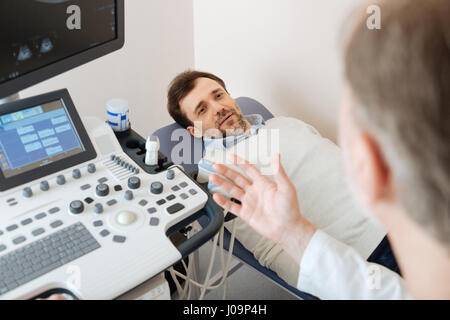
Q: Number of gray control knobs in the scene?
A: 12